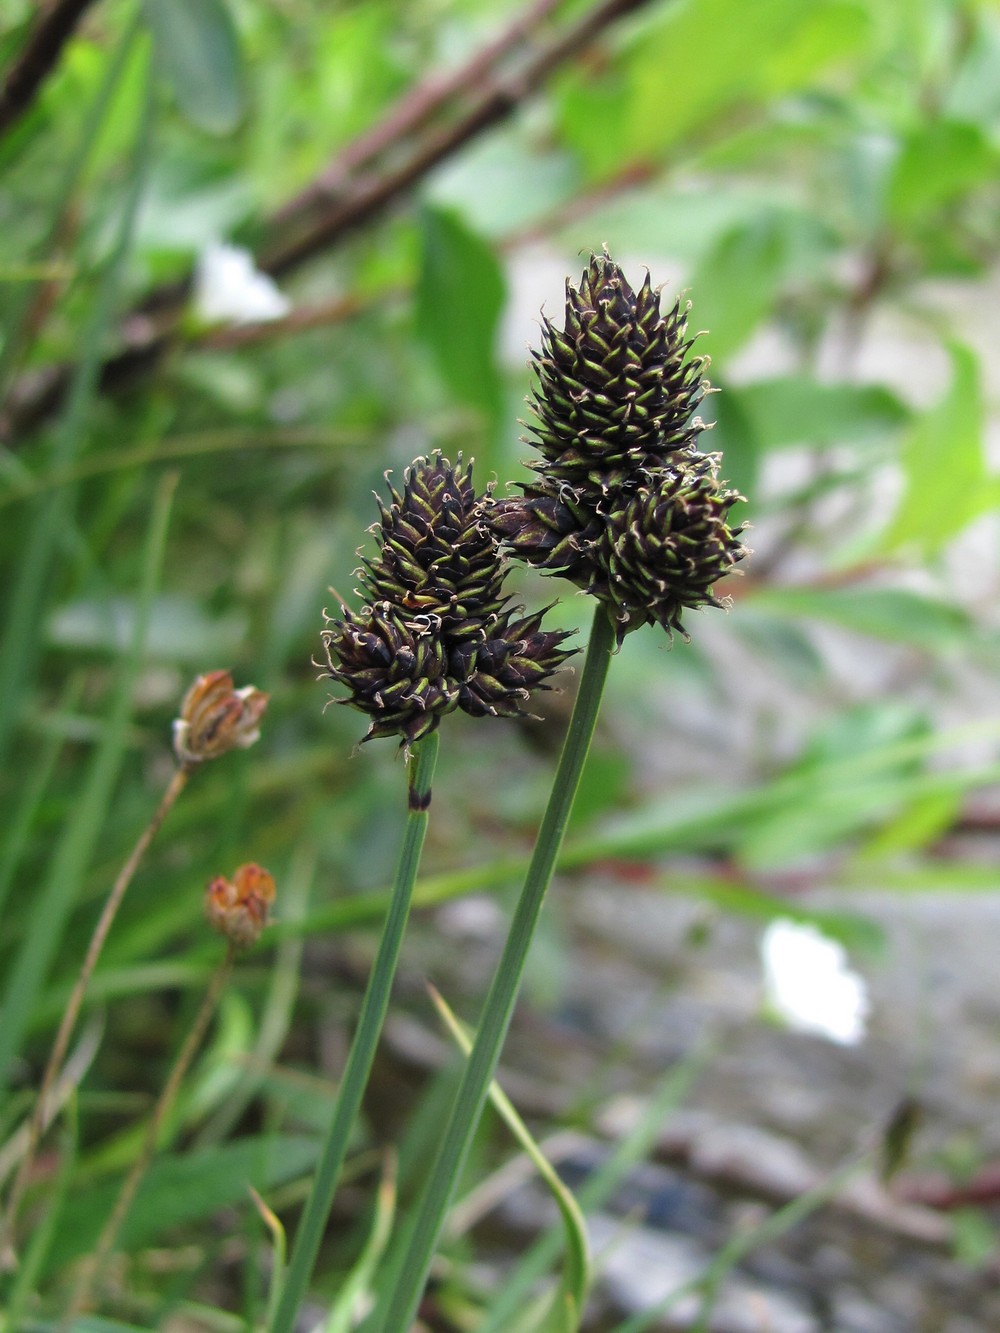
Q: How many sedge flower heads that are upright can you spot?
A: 2